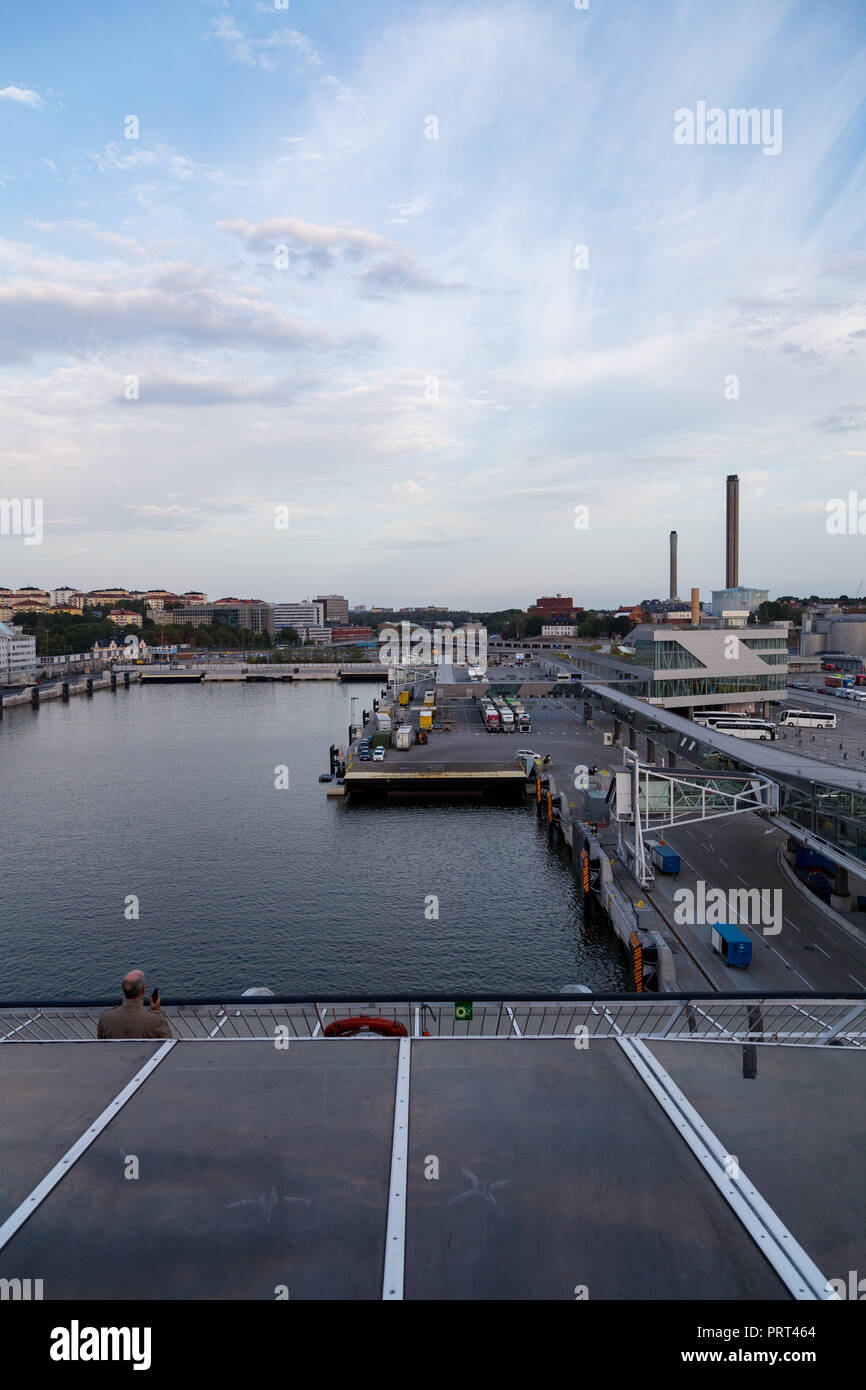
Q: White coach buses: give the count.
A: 4